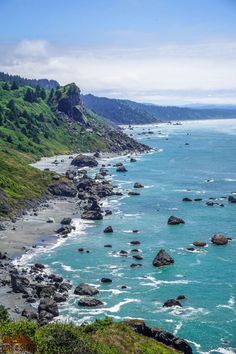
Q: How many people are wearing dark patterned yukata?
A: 0